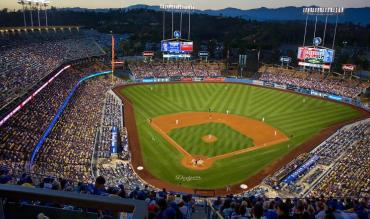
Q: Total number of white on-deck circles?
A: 2